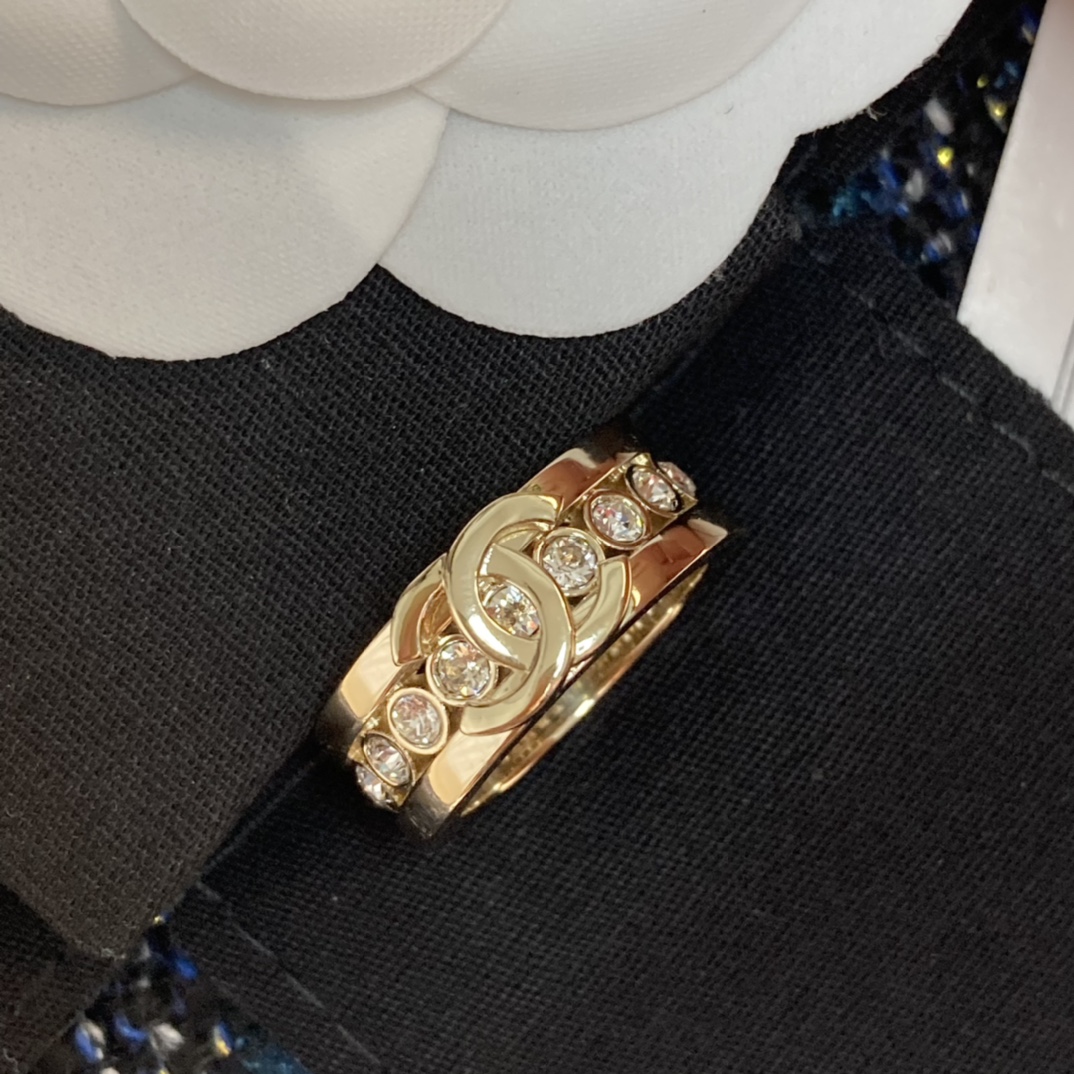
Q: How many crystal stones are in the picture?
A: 9